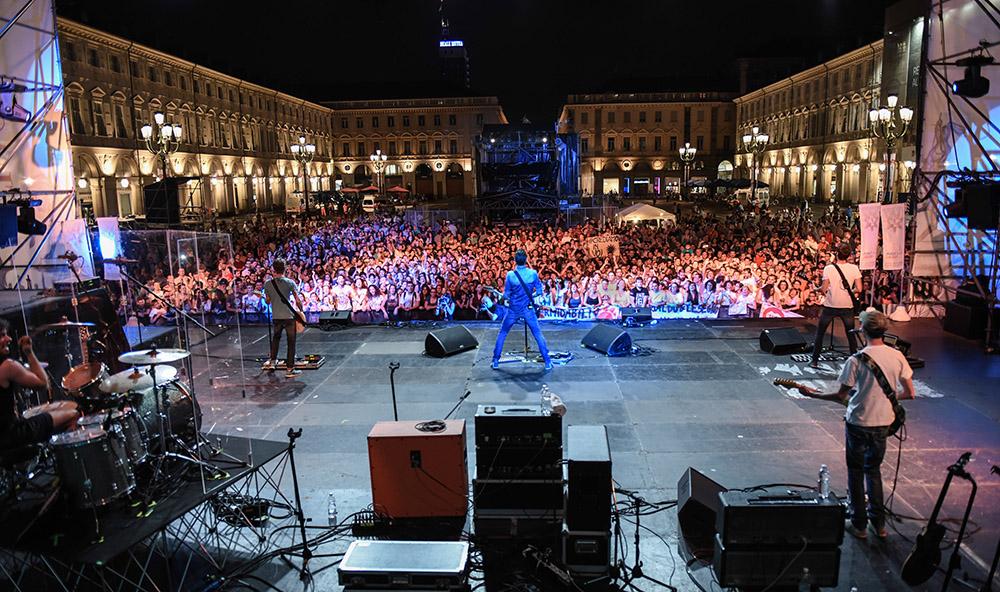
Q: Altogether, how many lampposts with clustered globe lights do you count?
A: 6